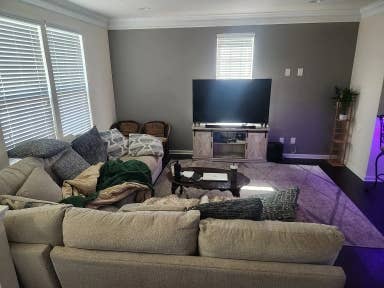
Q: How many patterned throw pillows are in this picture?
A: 2